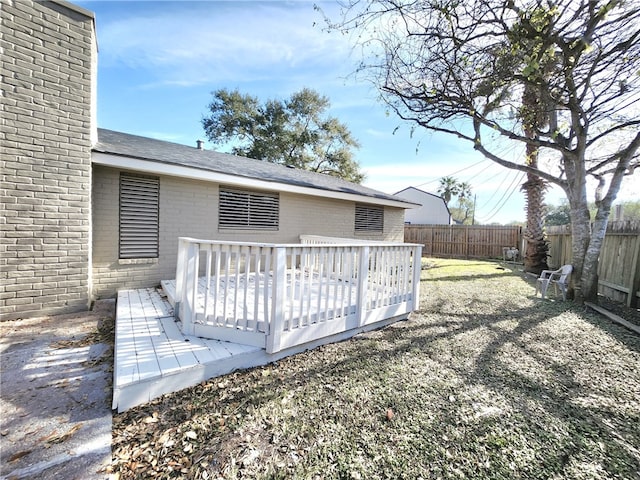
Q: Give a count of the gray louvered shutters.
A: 3